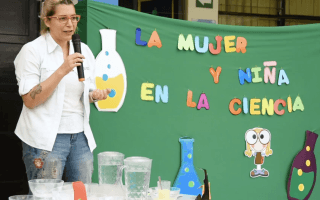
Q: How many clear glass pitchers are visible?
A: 2